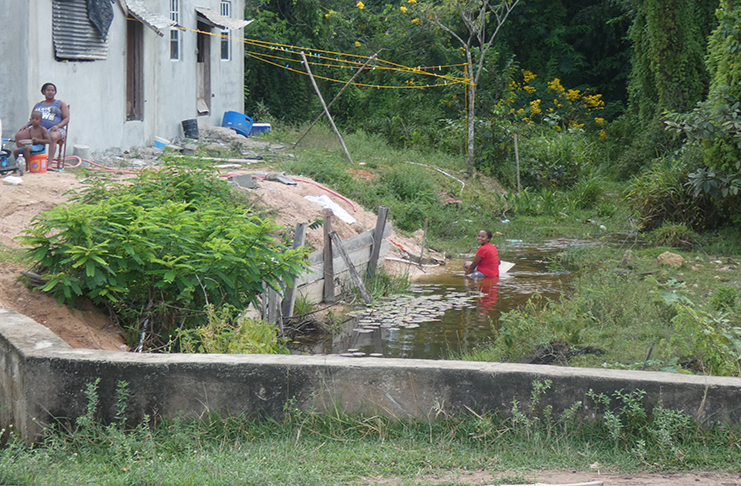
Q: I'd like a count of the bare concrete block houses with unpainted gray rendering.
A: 1